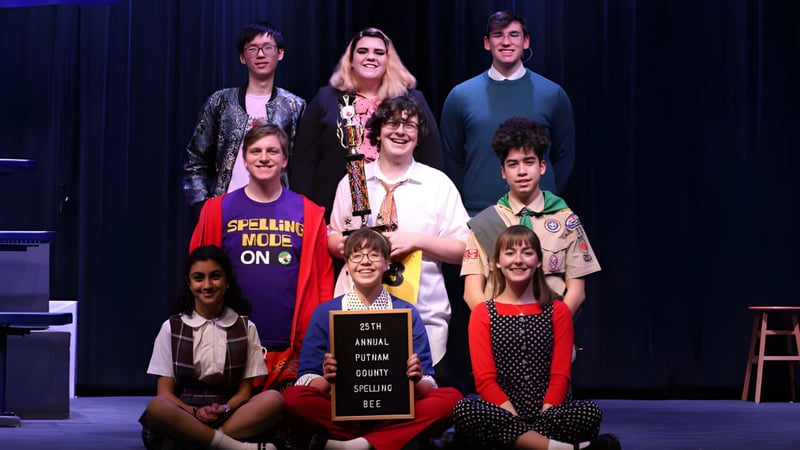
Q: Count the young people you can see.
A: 9